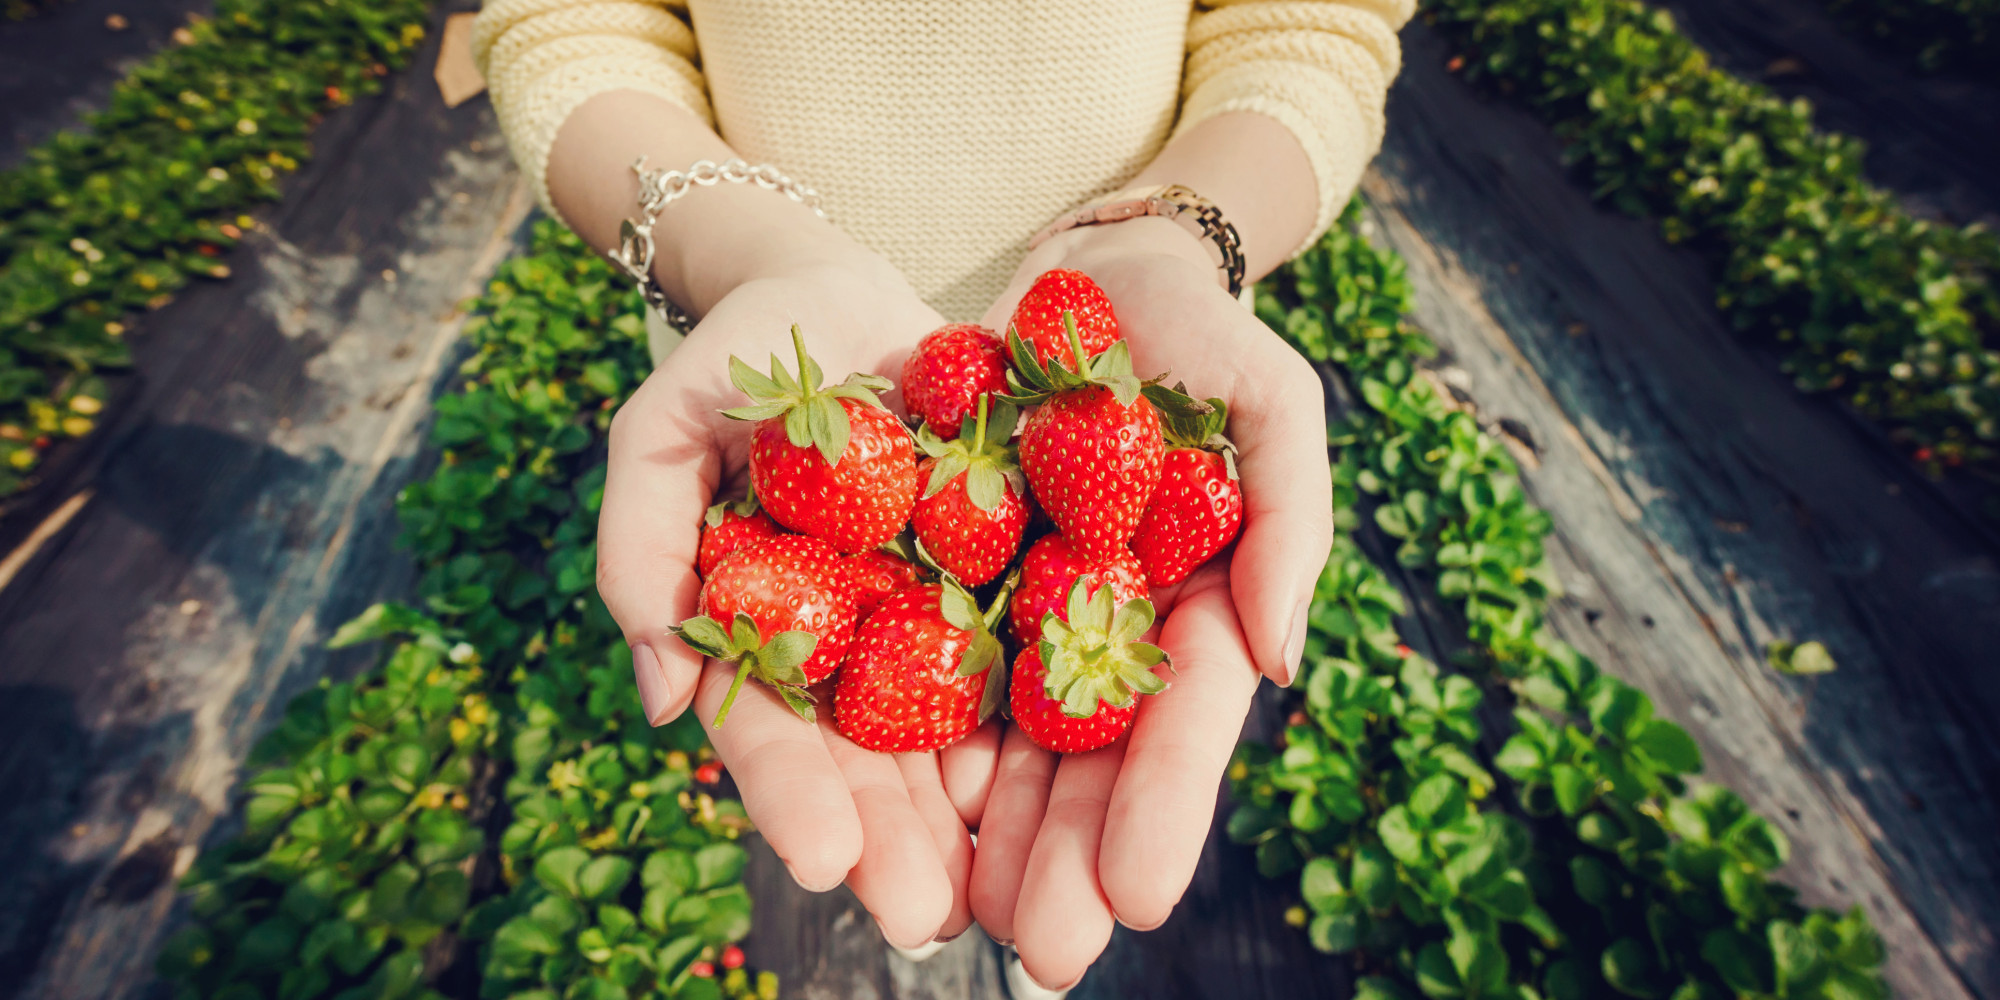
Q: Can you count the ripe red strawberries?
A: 12